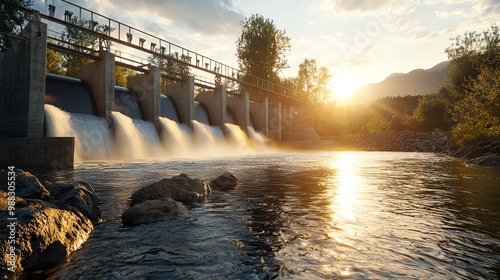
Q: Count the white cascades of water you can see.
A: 6